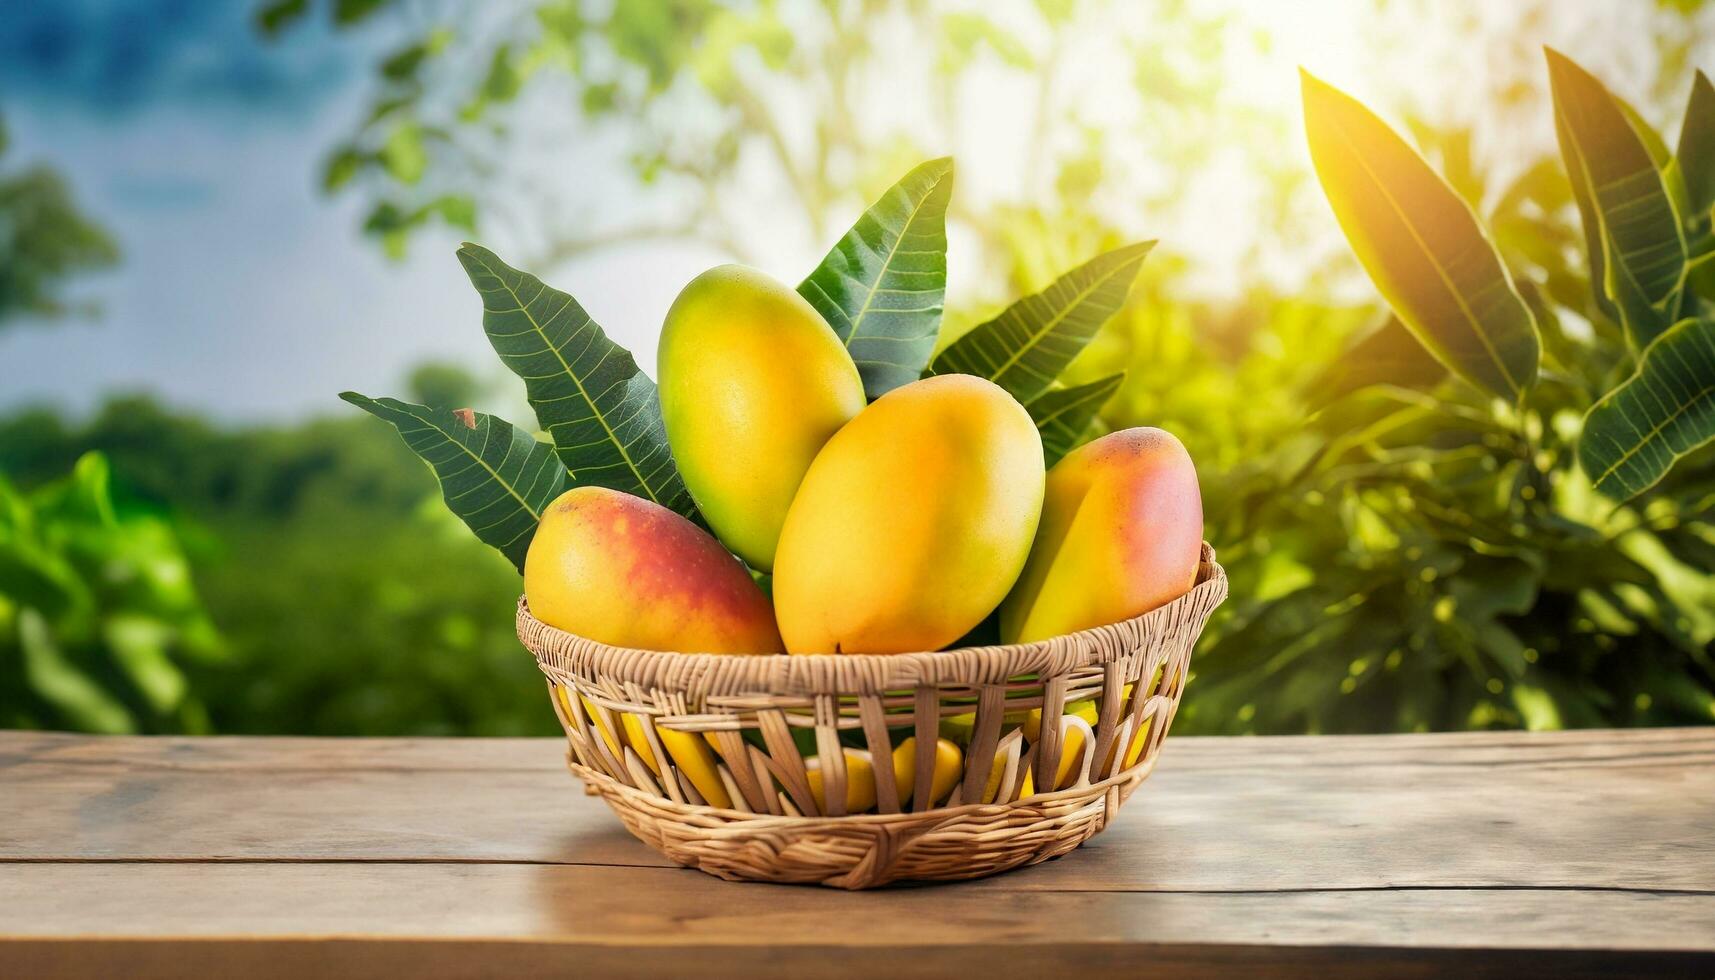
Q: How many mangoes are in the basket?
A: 4